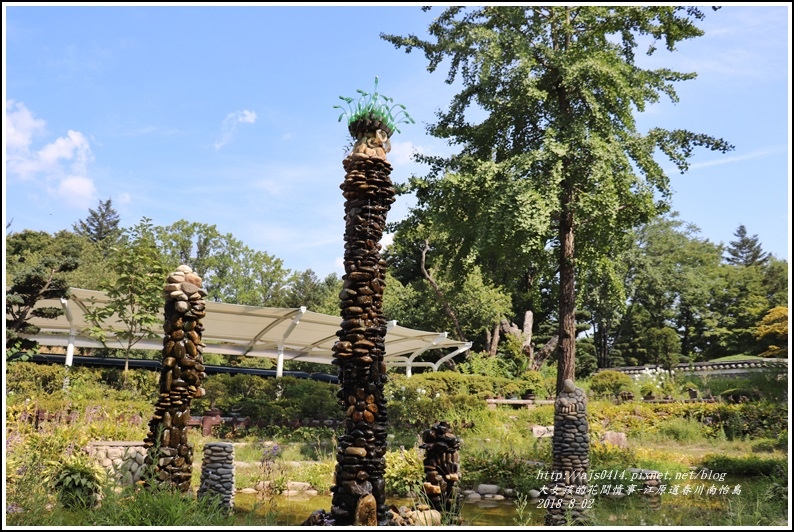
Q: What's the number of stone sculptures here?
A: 5